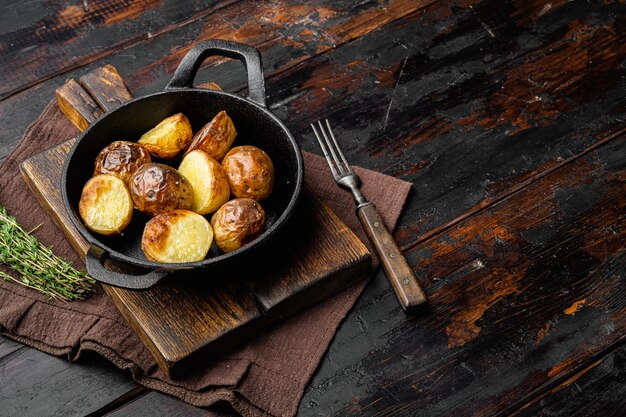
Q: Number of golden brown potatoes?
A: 9